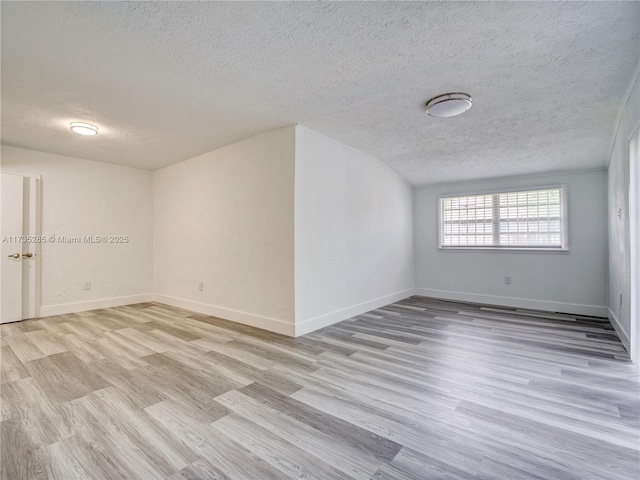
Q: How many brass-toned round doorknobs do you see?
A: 2